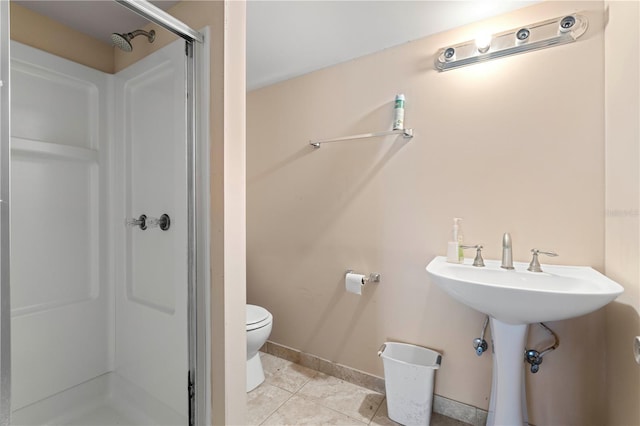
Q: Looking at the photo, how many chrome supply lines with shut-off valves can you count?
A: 2